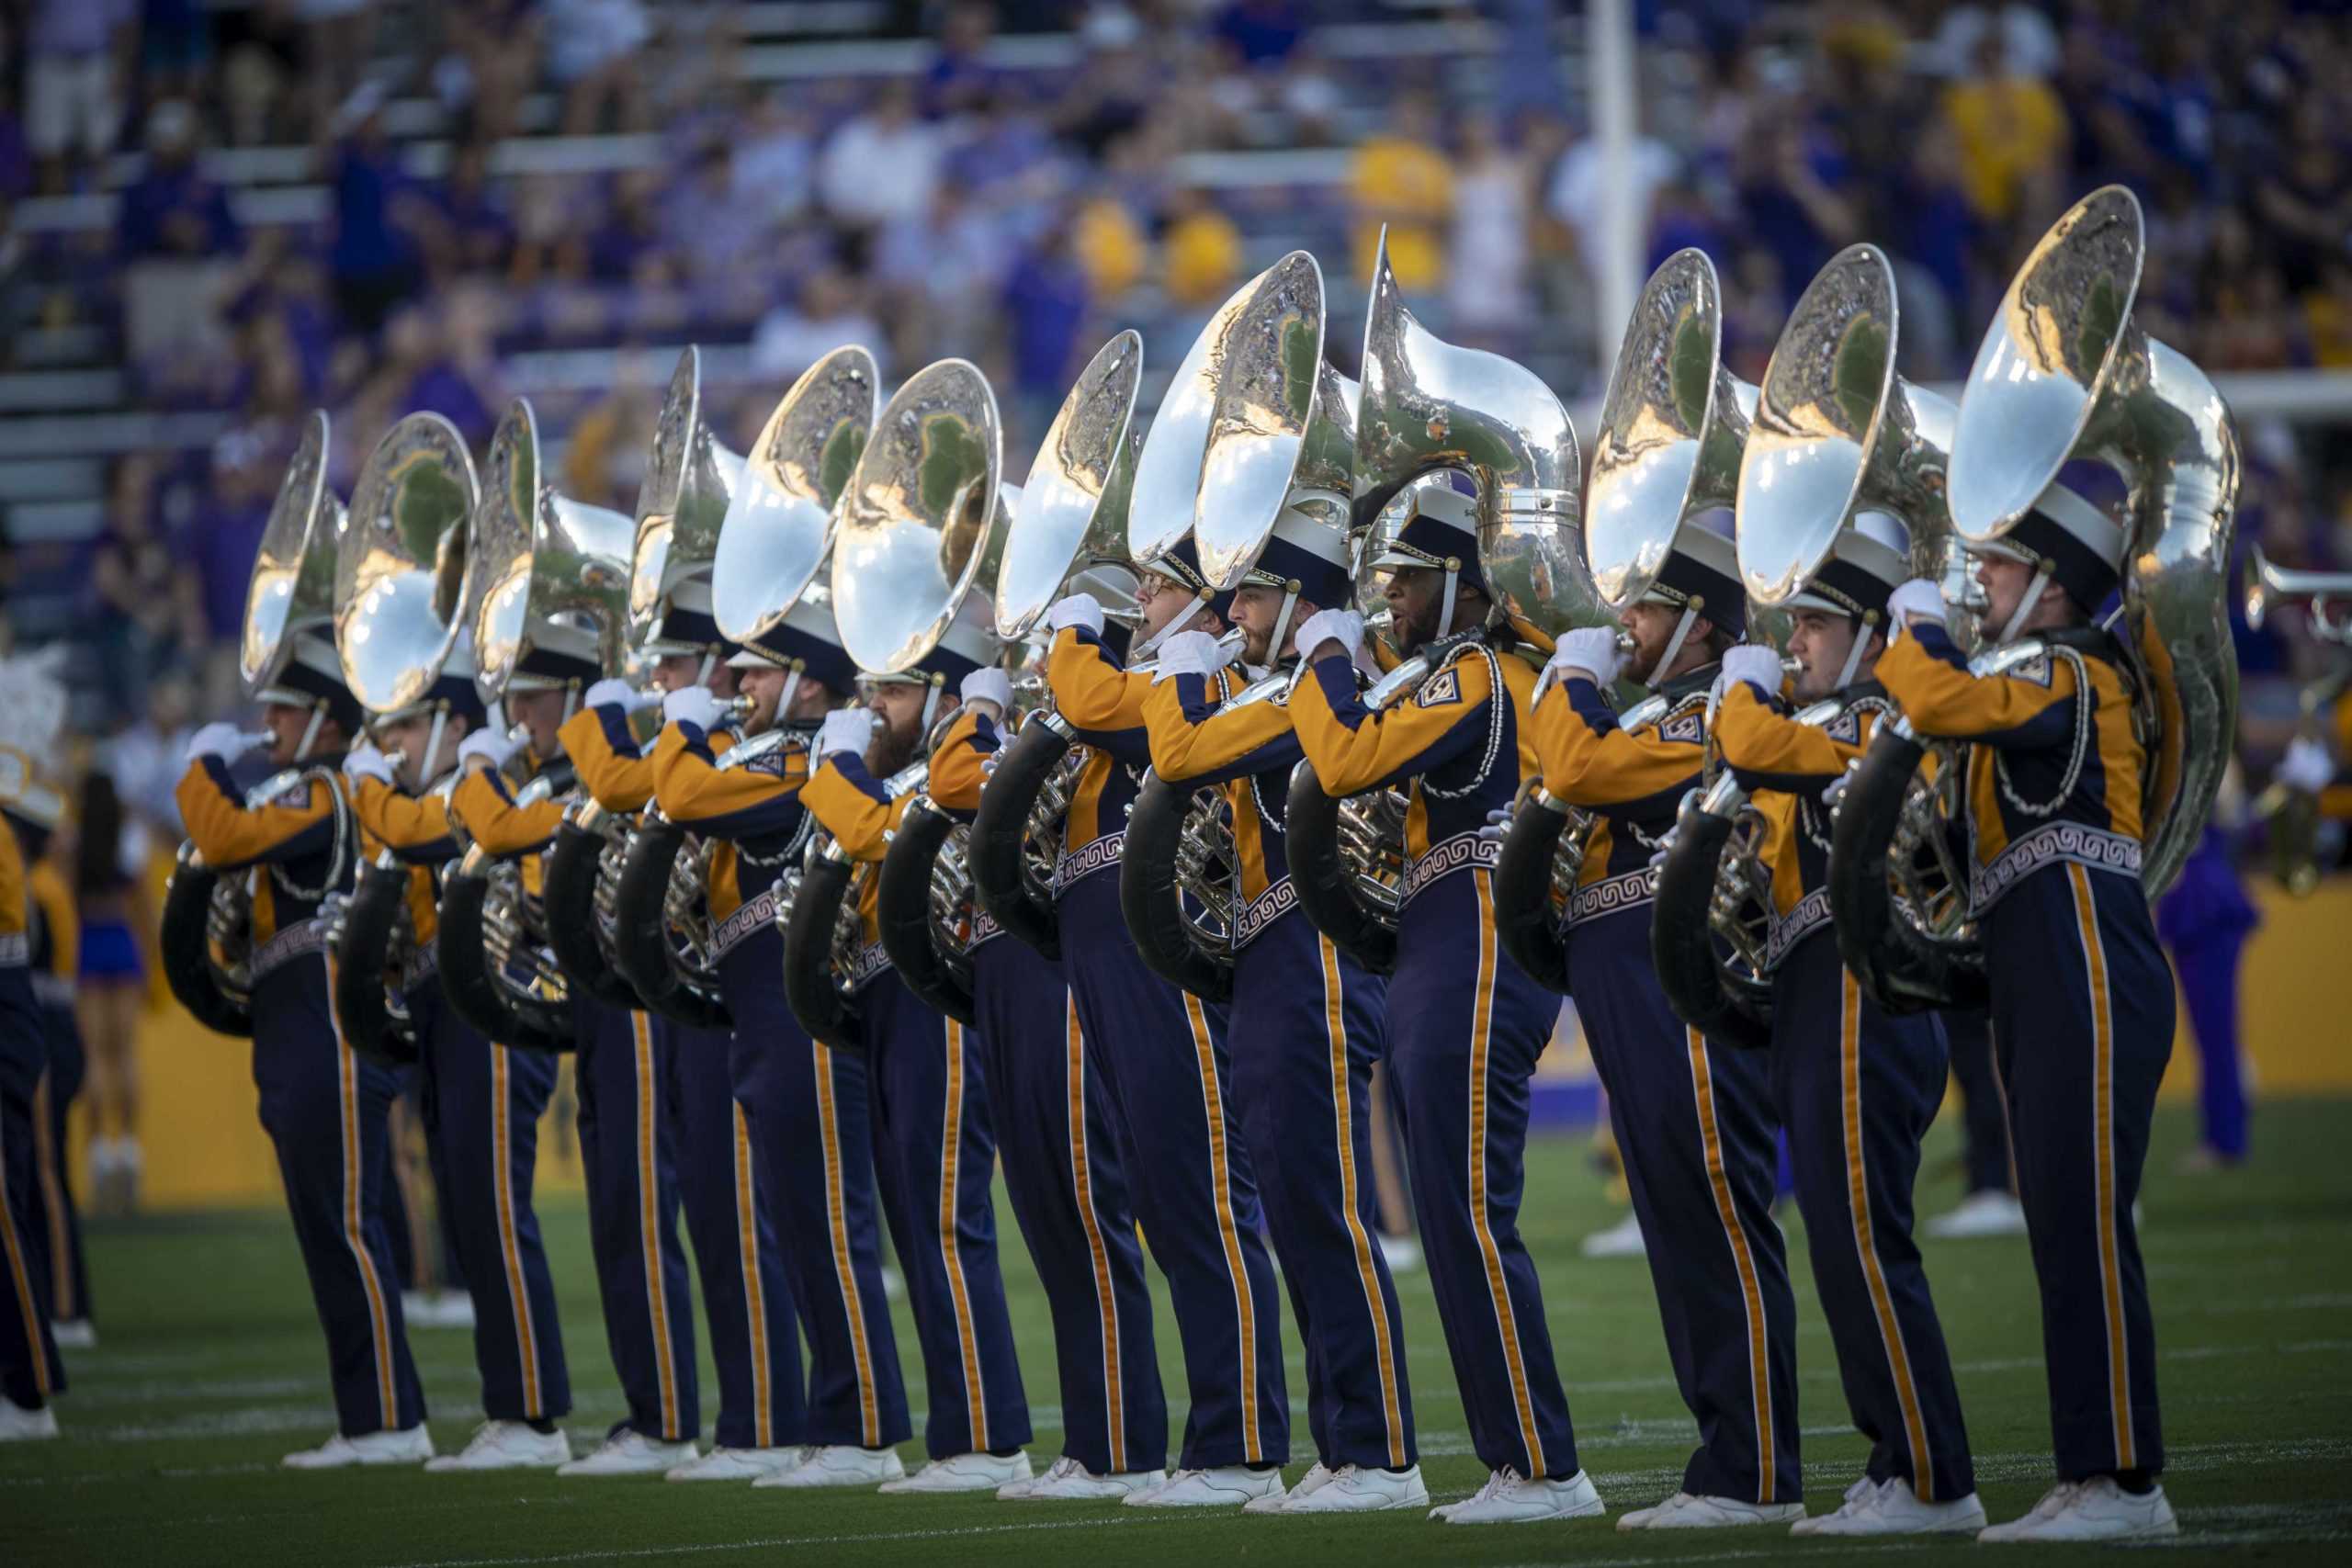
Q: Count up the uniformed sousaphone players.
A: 13